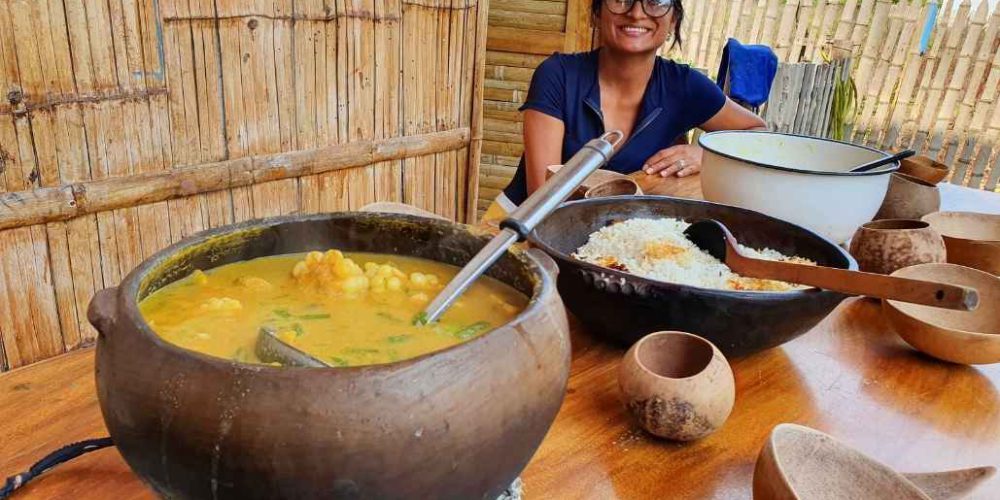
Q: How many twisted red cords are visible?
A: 0